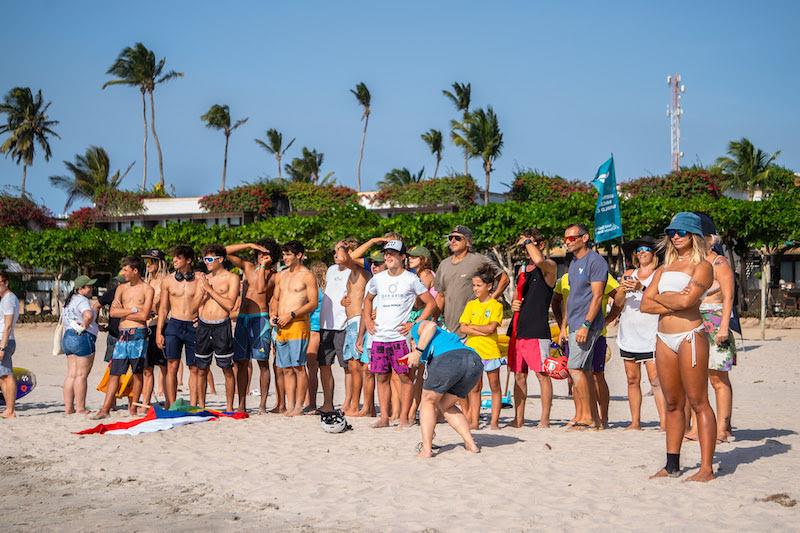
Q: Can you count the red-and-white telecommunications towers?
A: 1